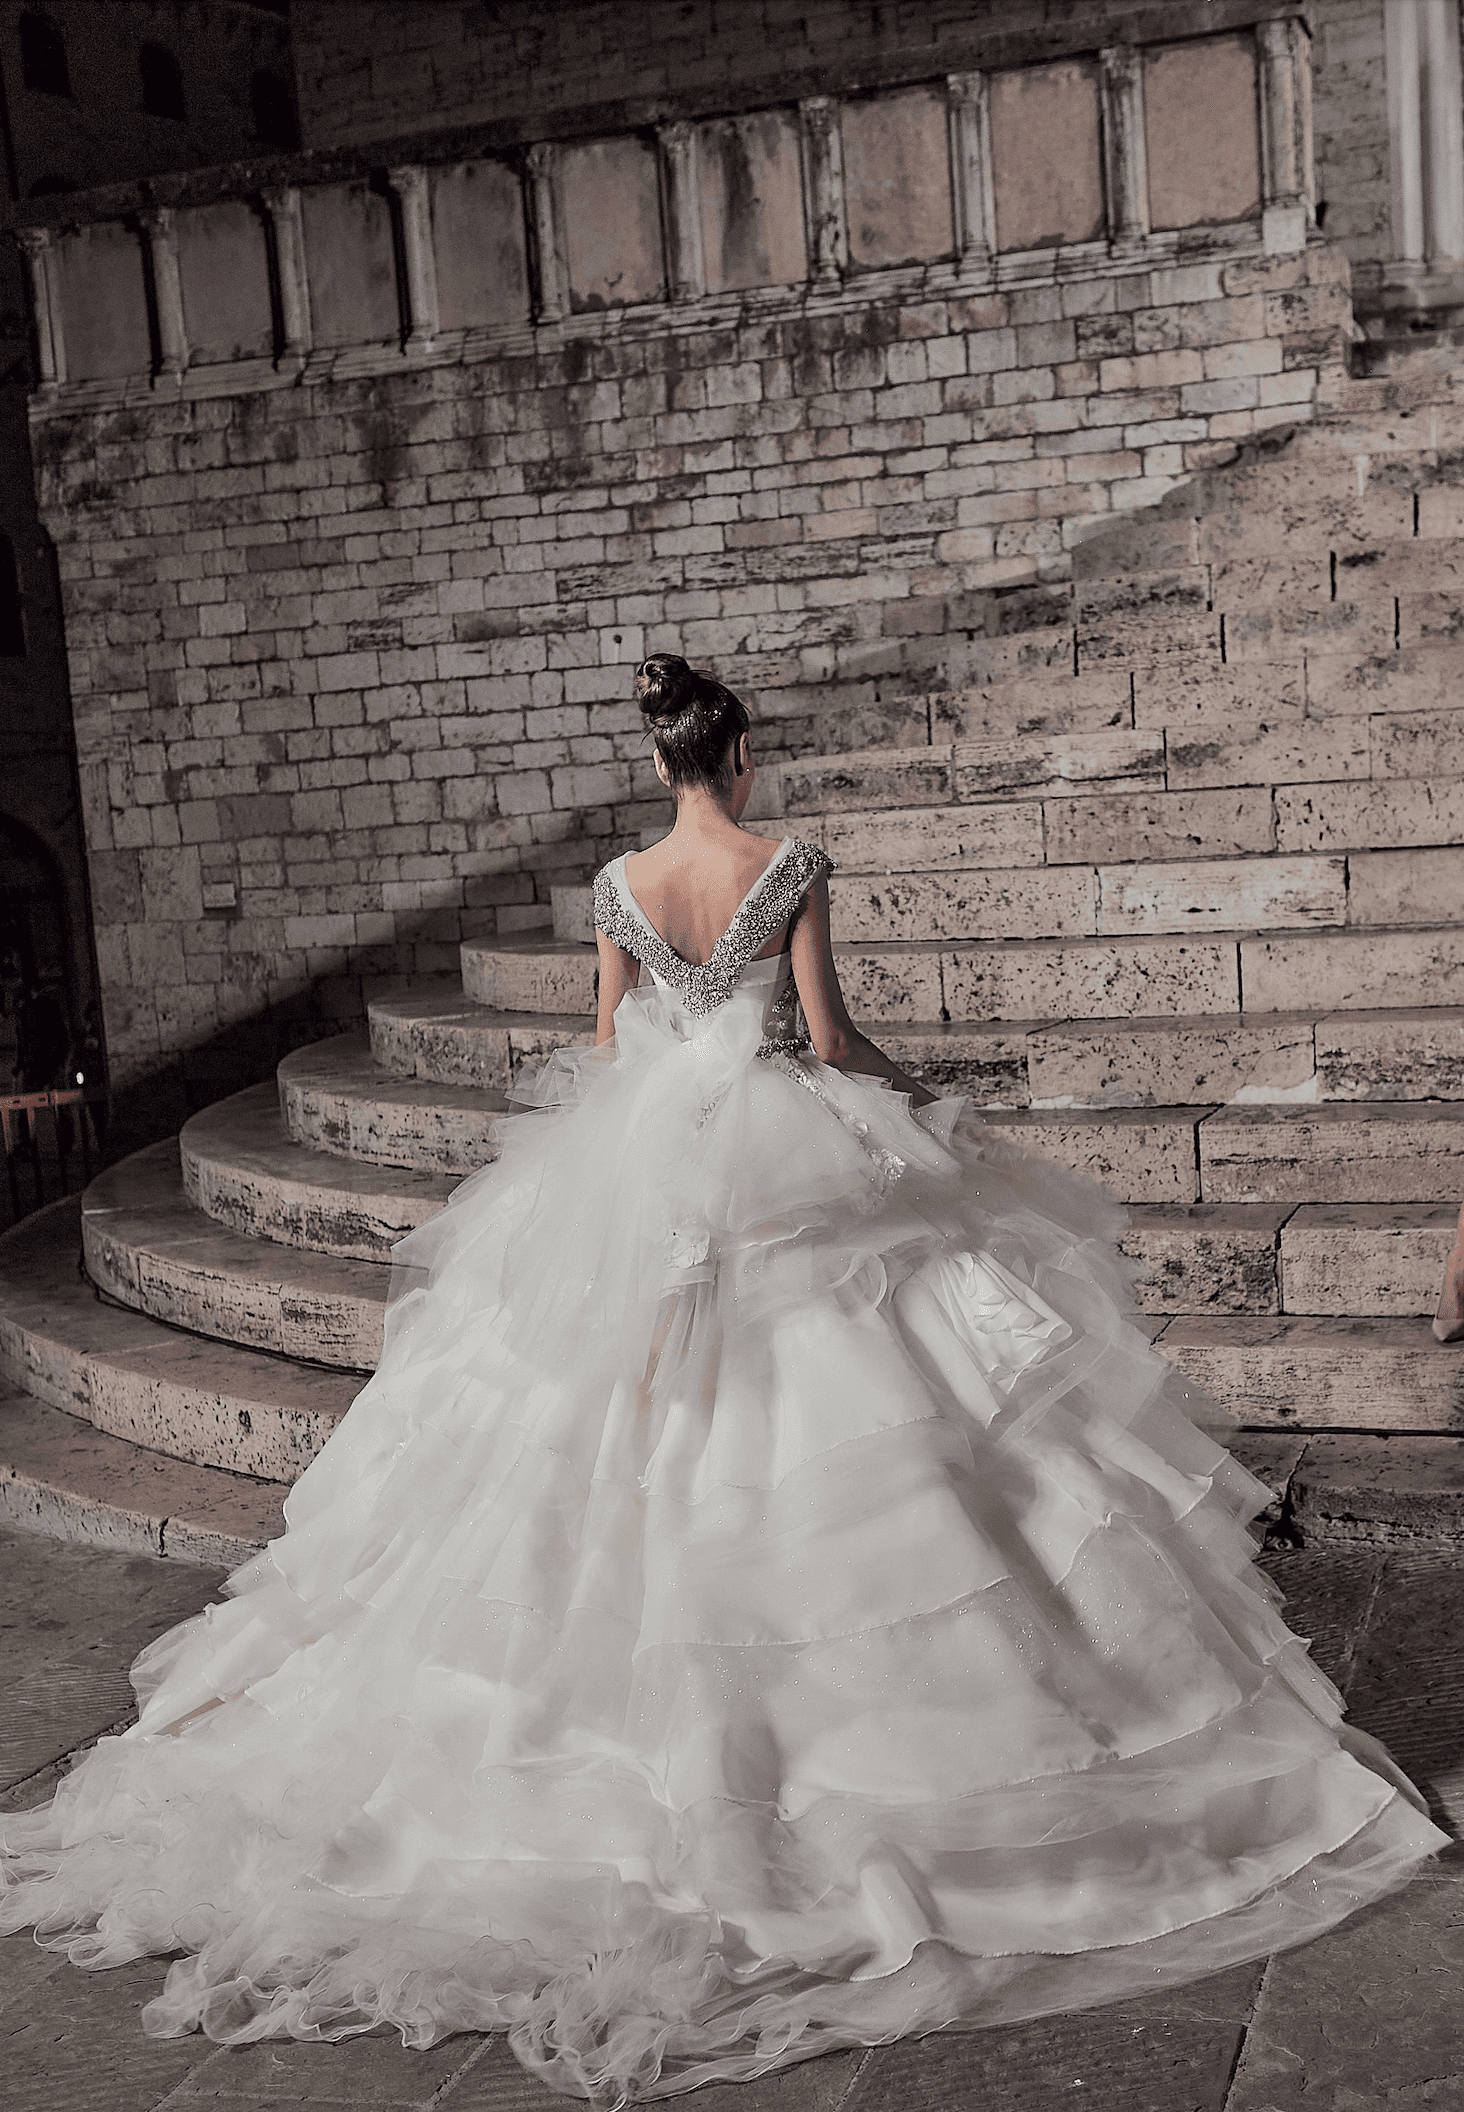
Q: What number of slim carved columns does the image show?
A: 10